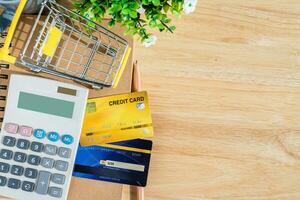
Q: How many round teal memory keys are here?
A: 3